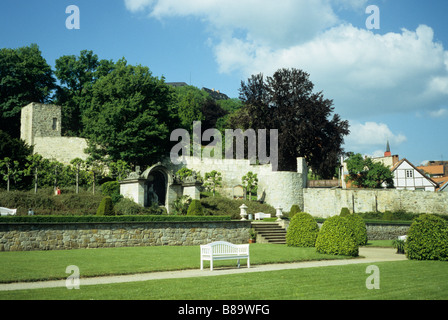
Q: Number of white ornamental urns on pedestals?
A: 2